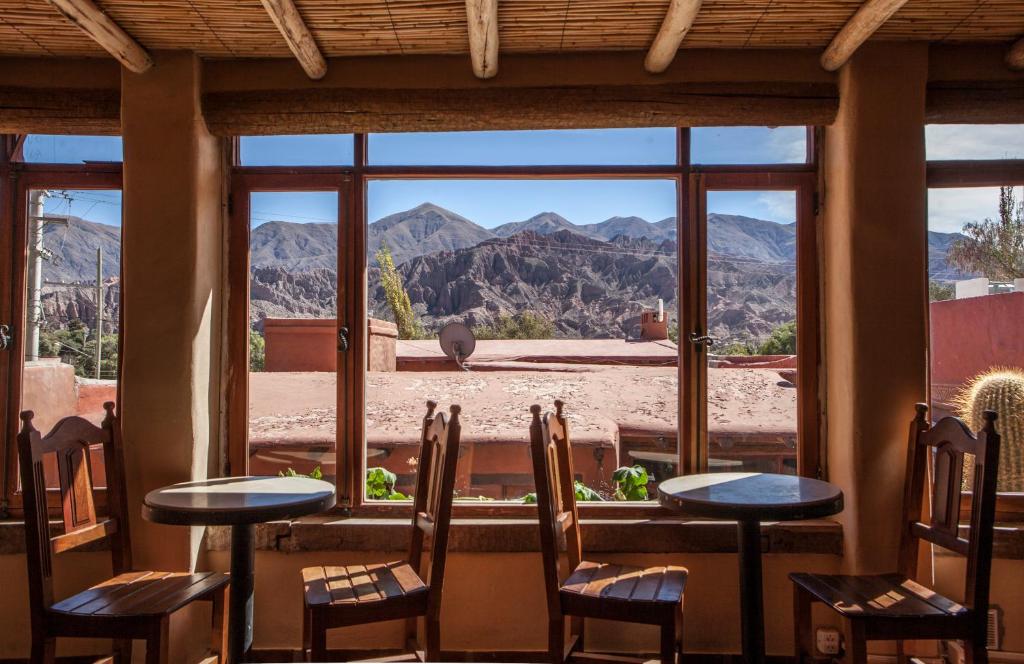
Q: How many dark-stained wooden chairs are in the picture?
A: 4